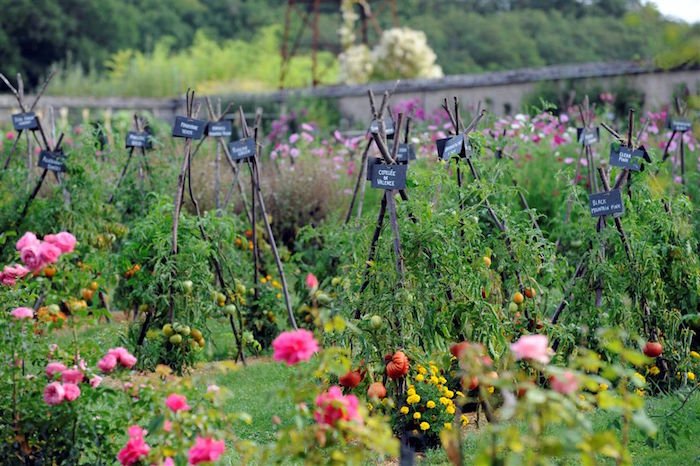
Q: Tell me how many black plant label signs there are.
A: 14